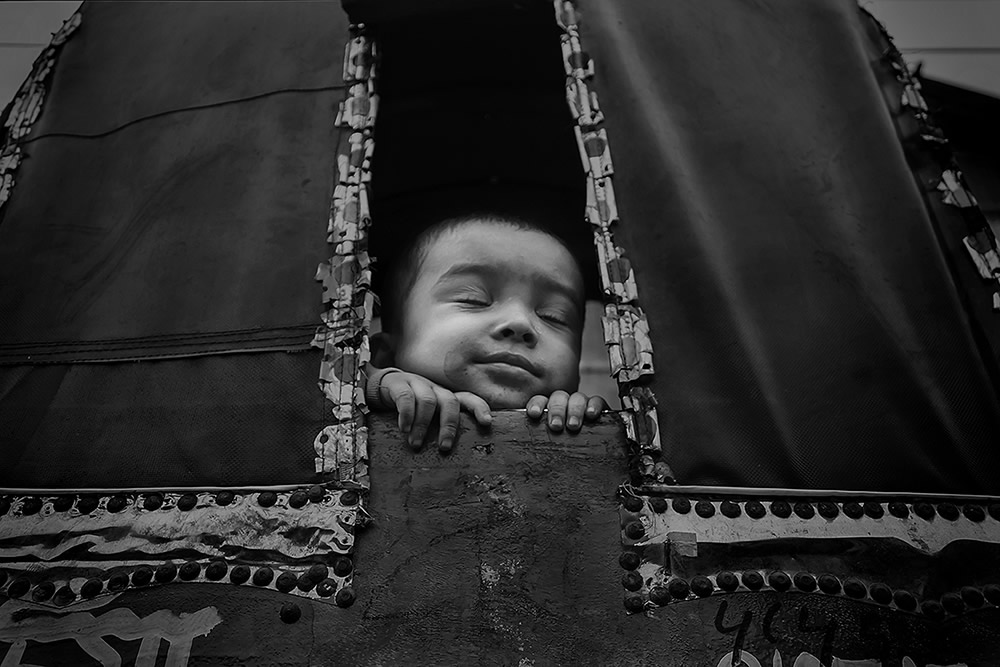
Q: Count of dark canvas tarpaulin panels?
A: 2